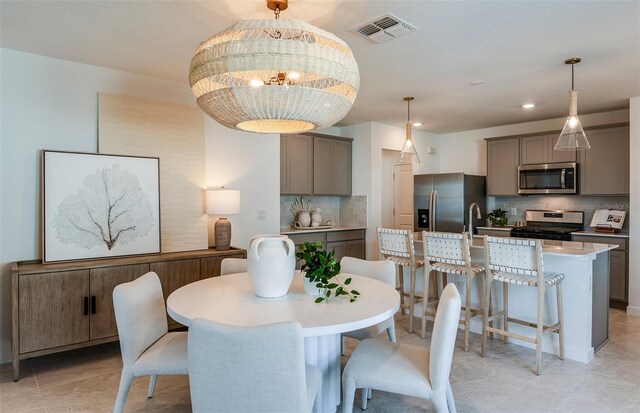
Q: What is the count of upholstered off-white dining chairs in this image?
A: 5